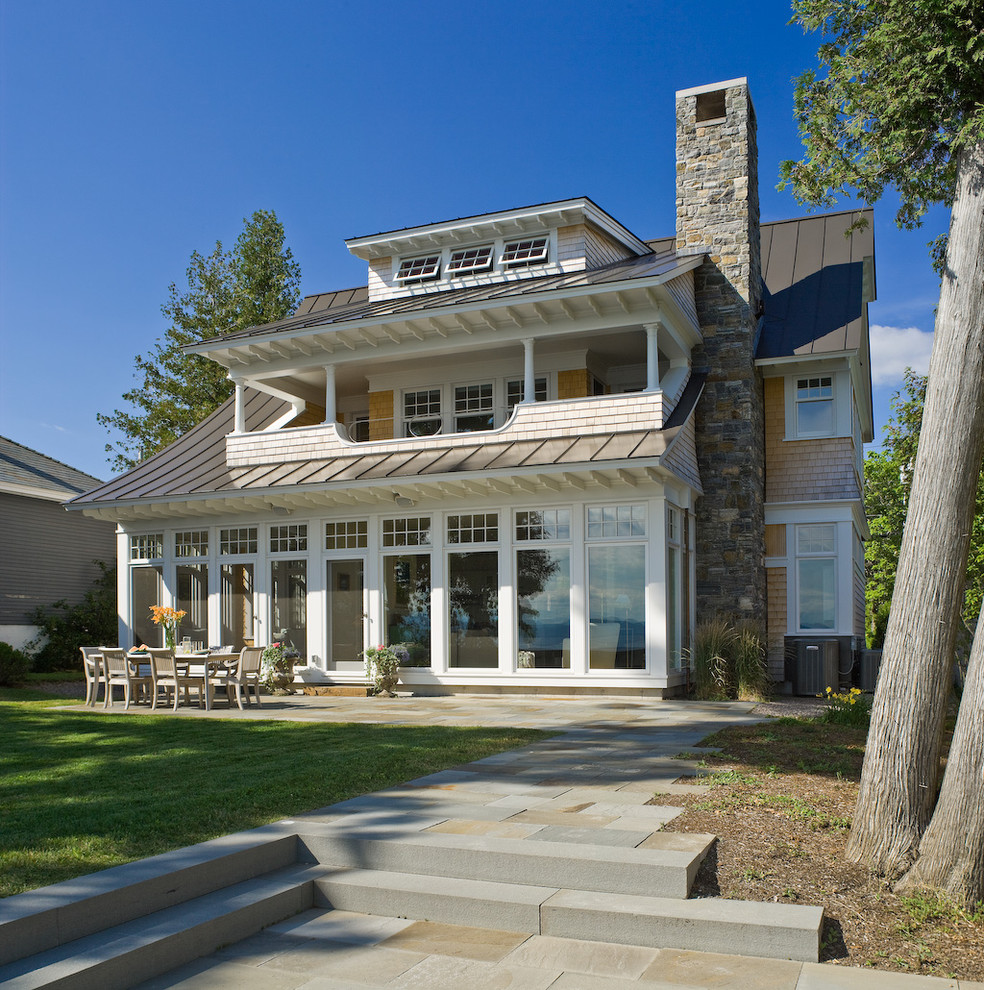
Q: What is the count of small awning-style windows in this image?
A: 3